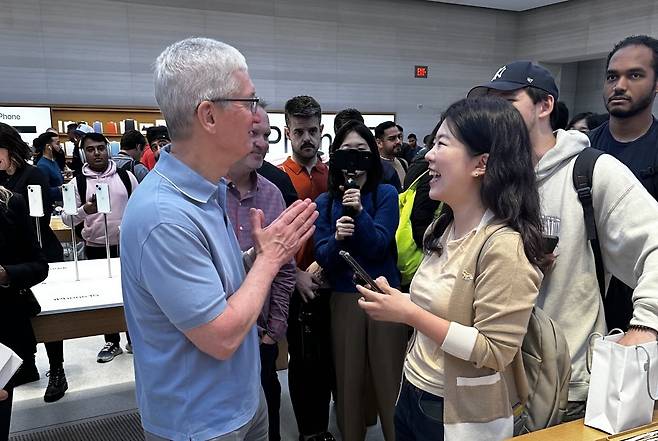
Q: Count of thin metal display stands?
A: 3